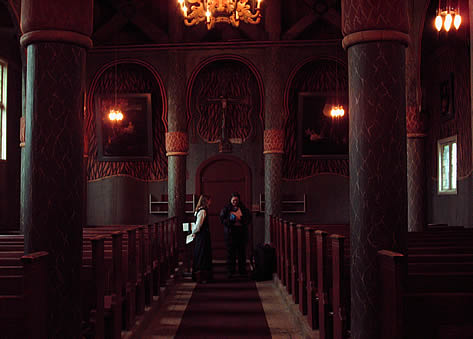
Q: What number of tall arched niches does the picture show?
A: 3